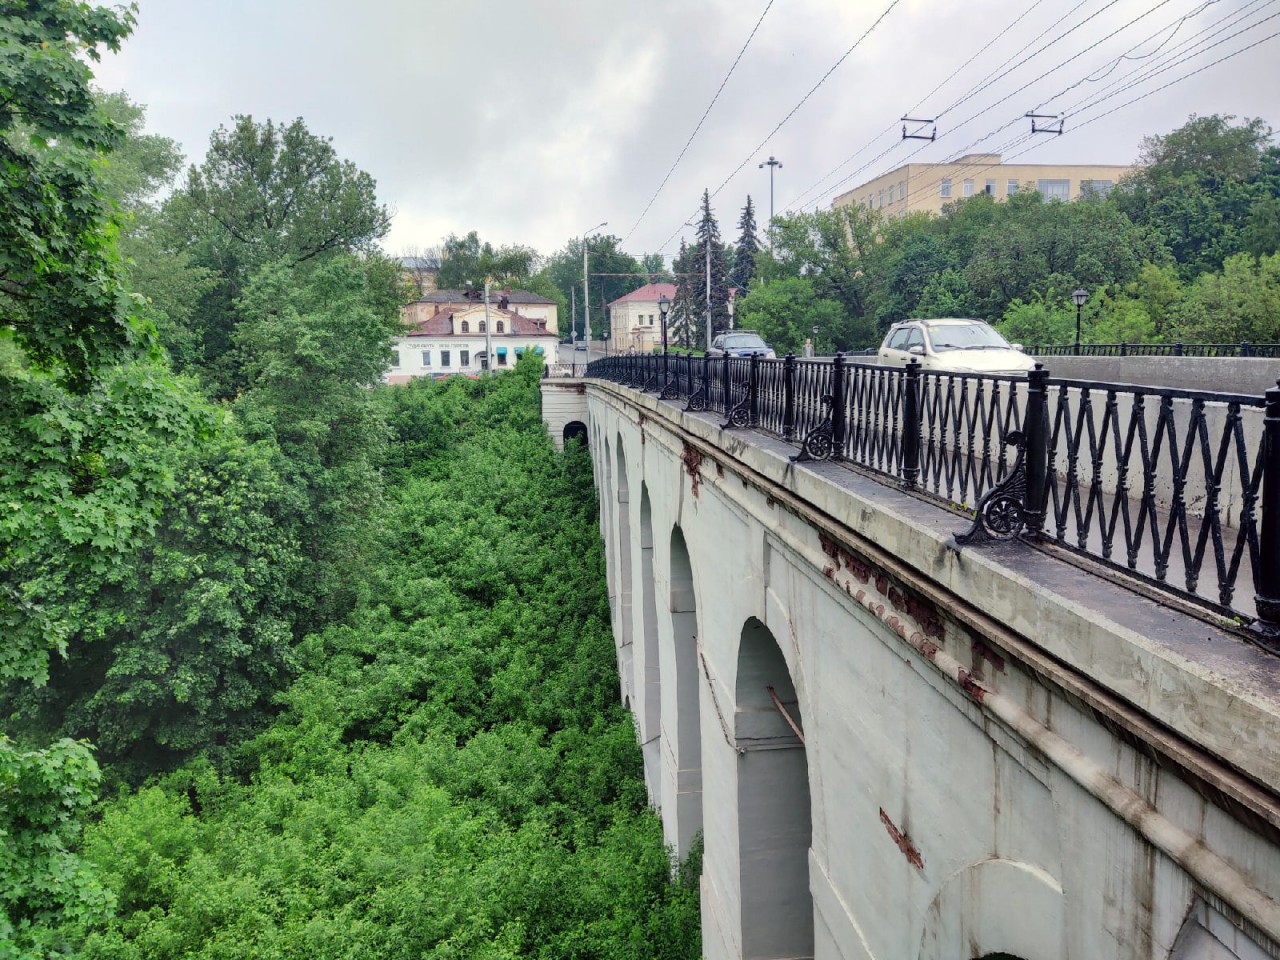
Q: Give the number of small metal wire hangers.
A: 2